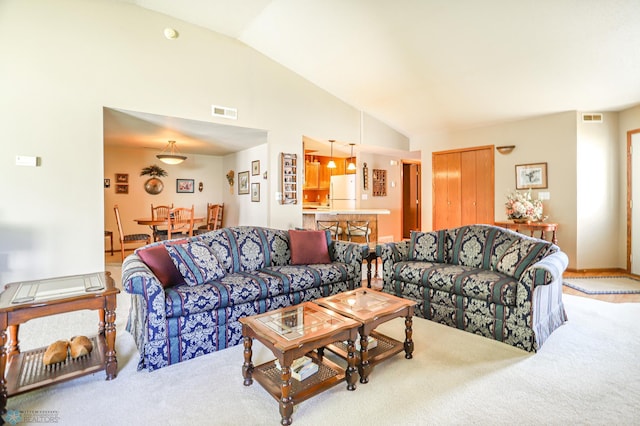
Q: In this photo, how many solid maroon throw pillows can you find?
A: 2